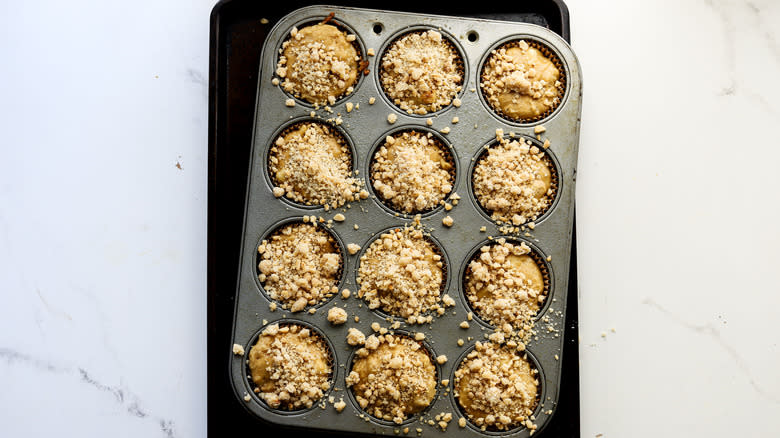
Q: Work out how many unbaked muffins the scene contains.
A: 12